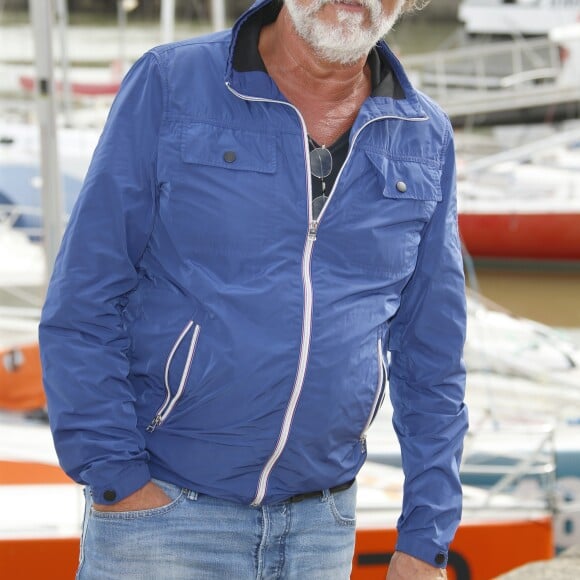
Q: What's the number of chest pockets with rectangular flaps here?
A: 2